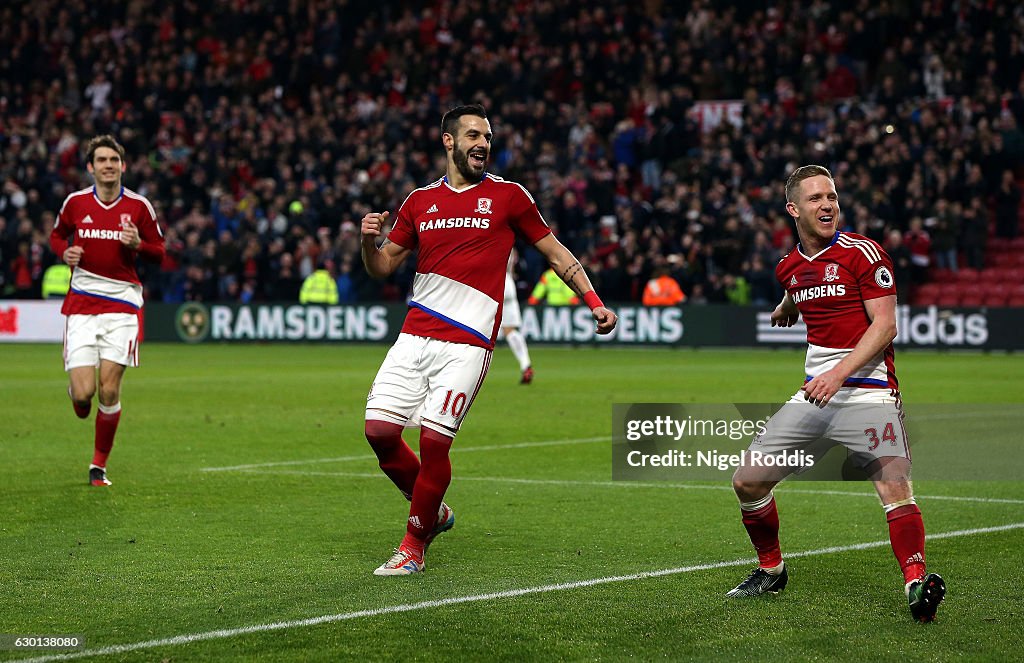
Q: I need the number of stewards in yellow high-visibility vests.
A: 3